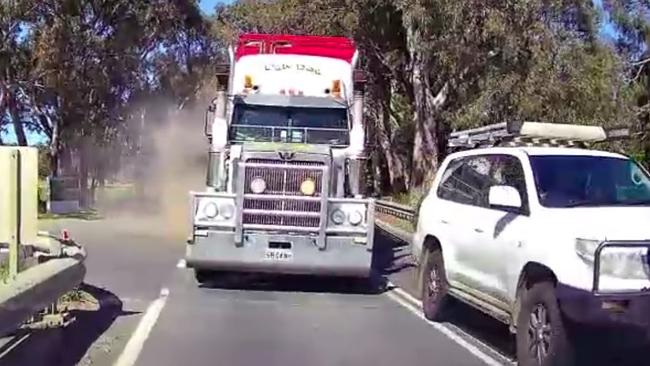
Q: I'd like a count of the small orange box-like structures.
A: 2